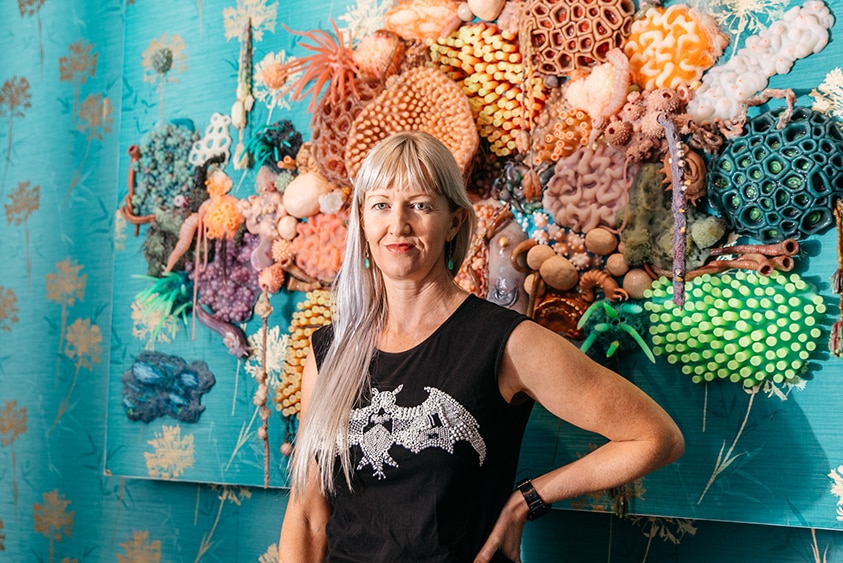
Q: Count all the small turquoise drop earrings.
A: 2